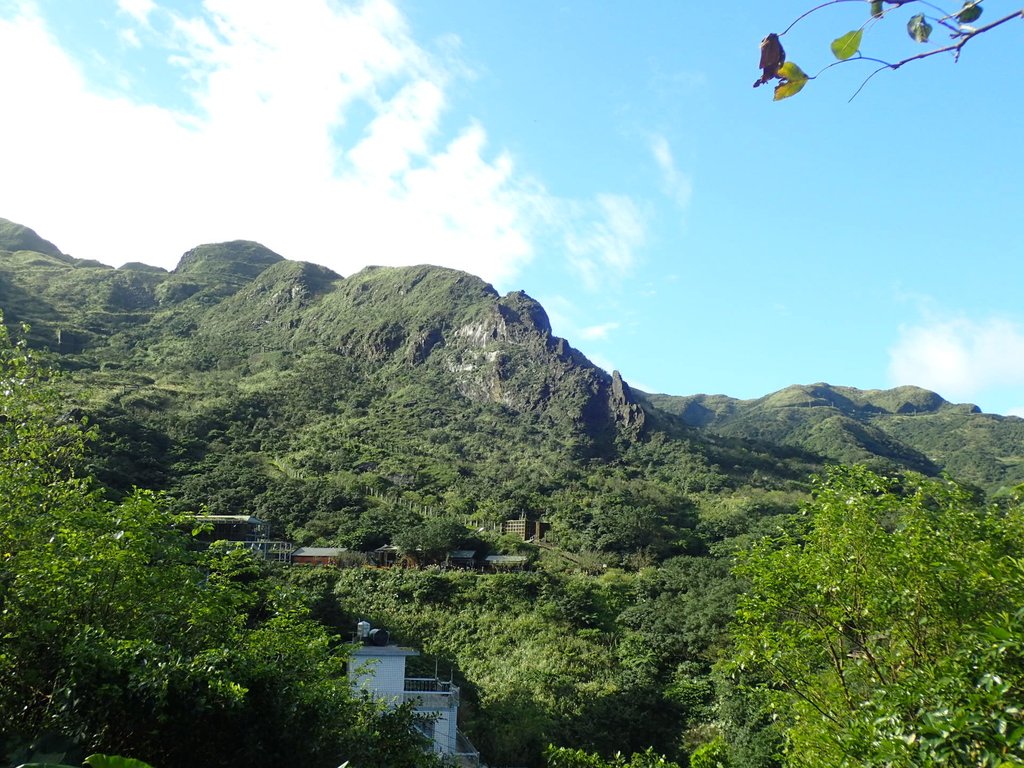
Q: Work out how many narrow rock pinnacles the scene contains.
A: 1